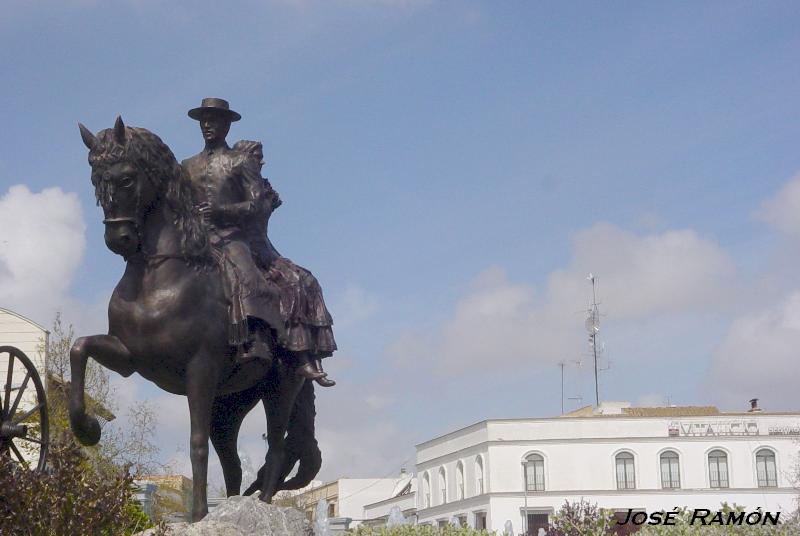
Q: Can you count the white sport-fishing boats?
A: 0